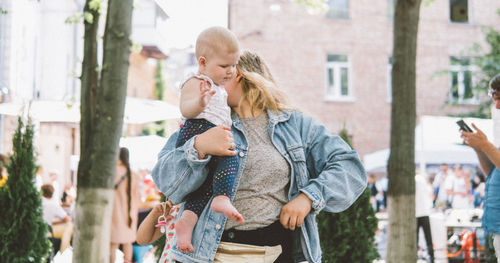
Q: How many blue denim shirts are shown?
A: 1